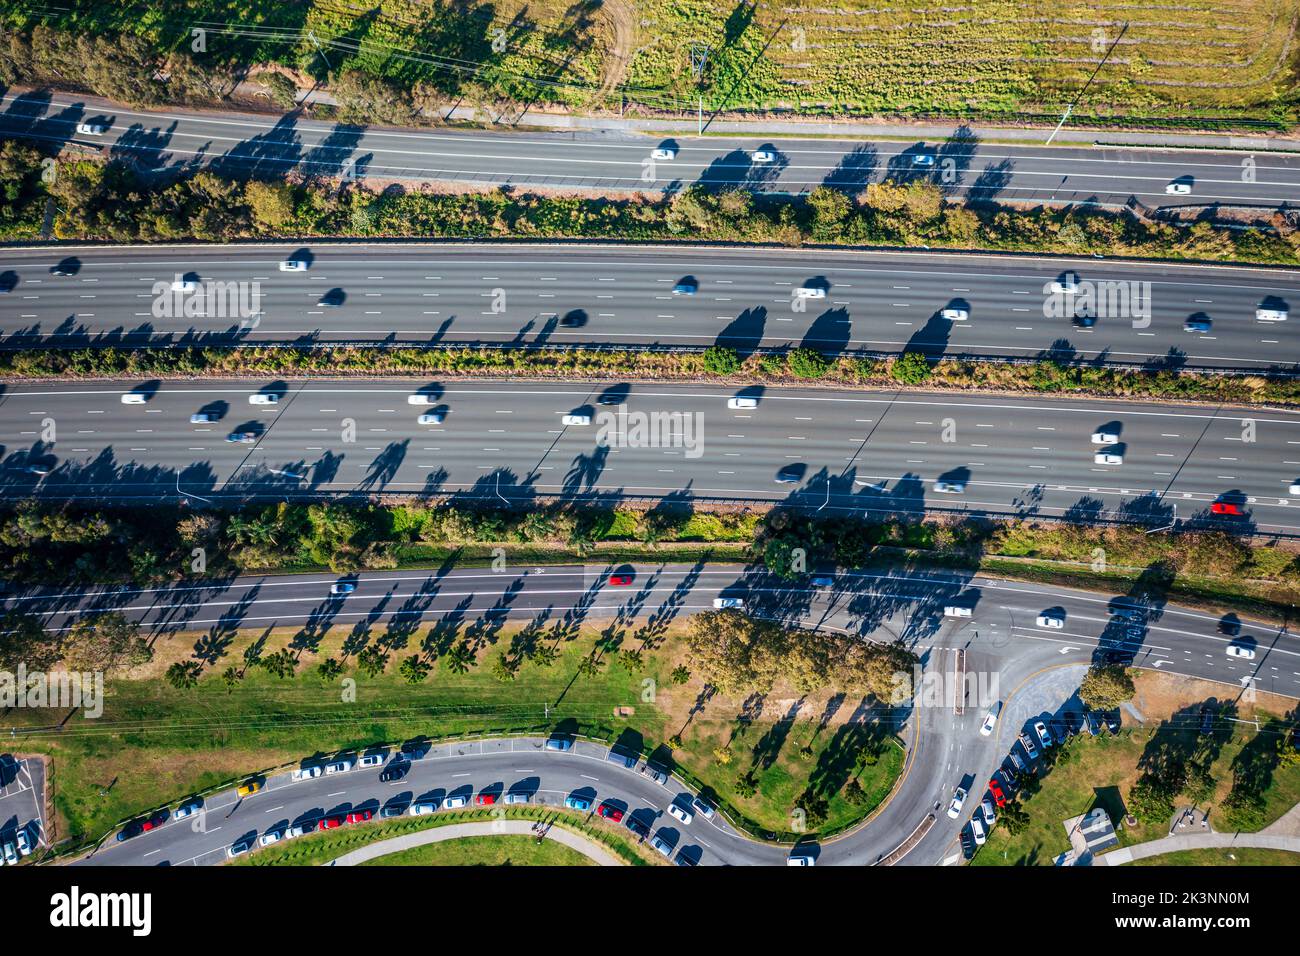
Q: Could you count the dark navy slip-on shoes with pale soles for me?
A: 0